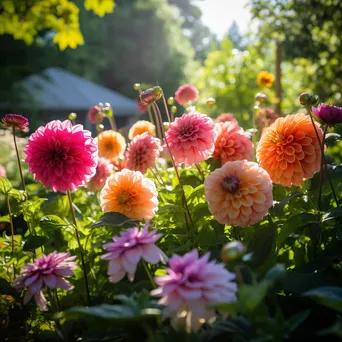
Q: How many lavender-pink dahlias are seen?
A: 3